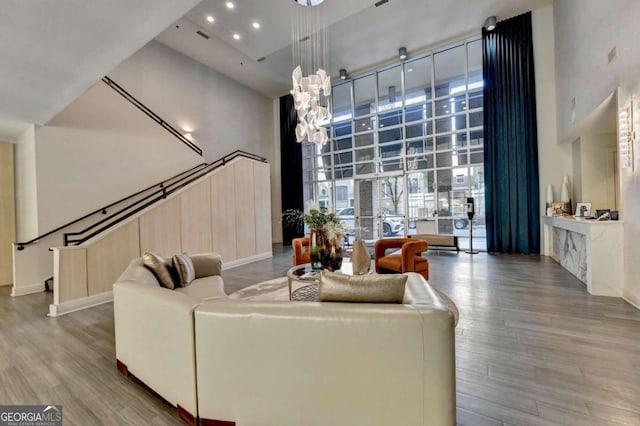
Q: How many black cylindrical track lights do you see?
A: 3